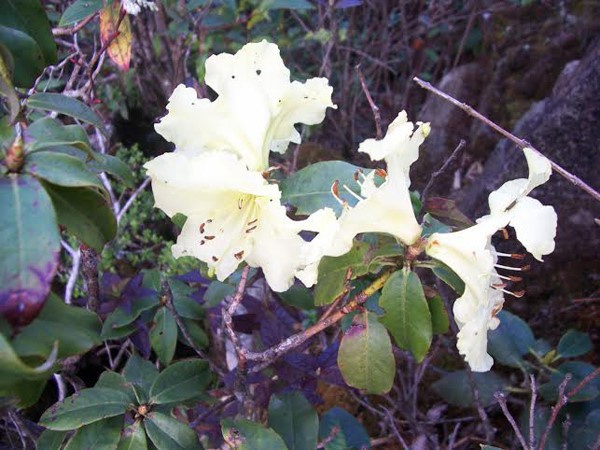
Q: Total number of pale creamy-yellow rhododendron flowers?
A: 4